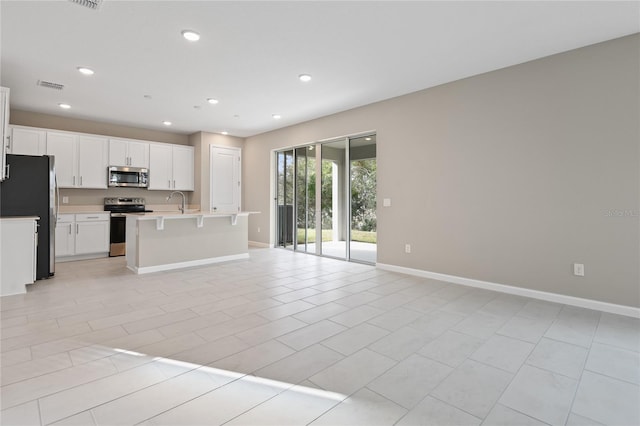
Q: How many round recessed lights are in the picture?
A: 8